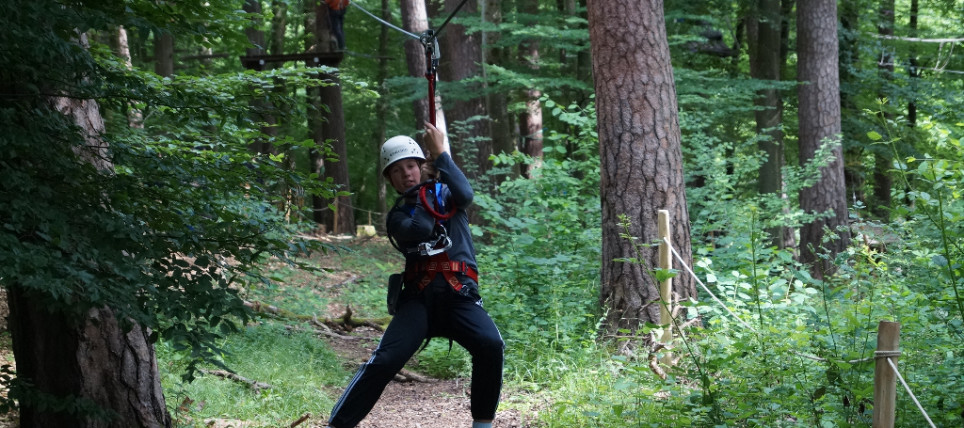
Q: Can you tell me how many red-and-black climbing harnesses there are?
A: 1